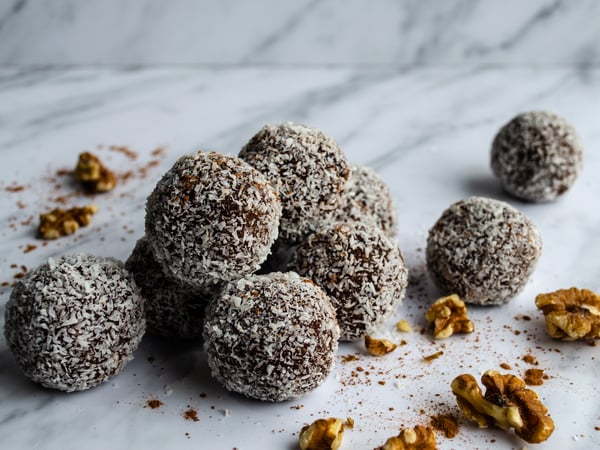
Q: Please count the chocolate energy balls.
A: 9